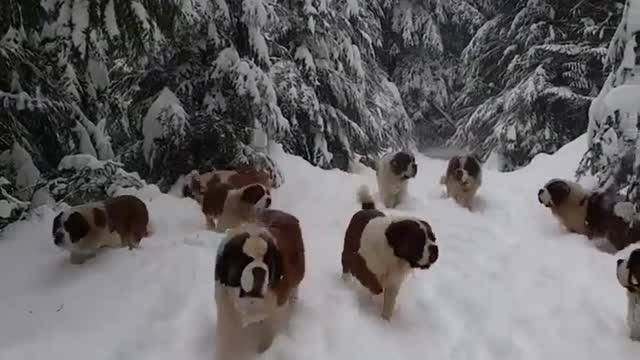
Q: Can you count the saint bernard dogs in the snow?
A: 9